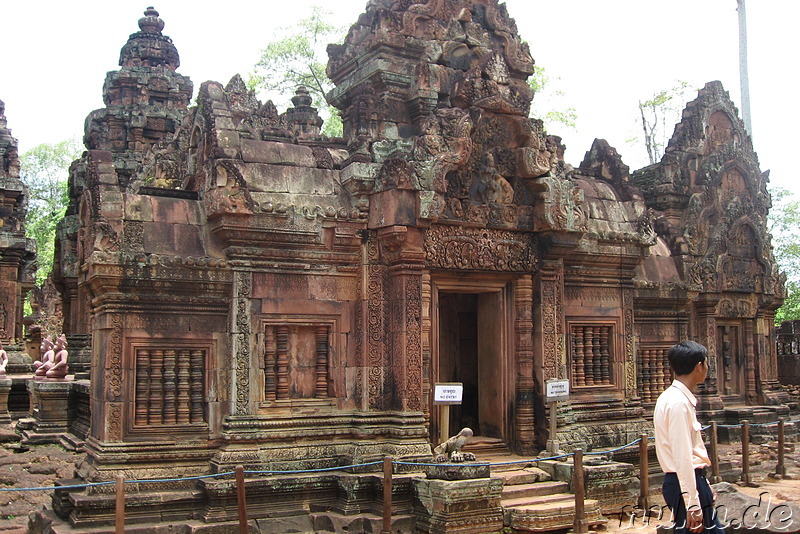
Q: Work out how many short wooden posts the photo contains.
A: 8